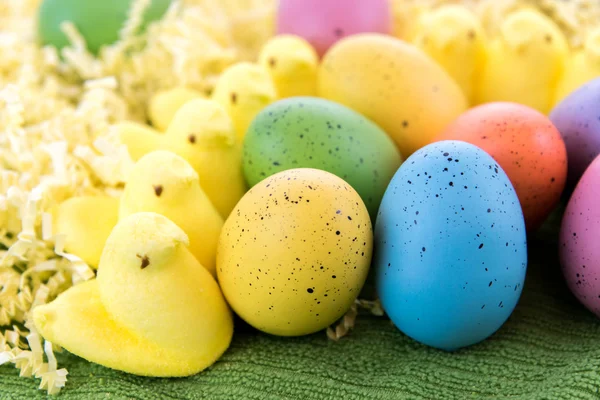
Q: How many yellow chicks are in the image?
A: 8